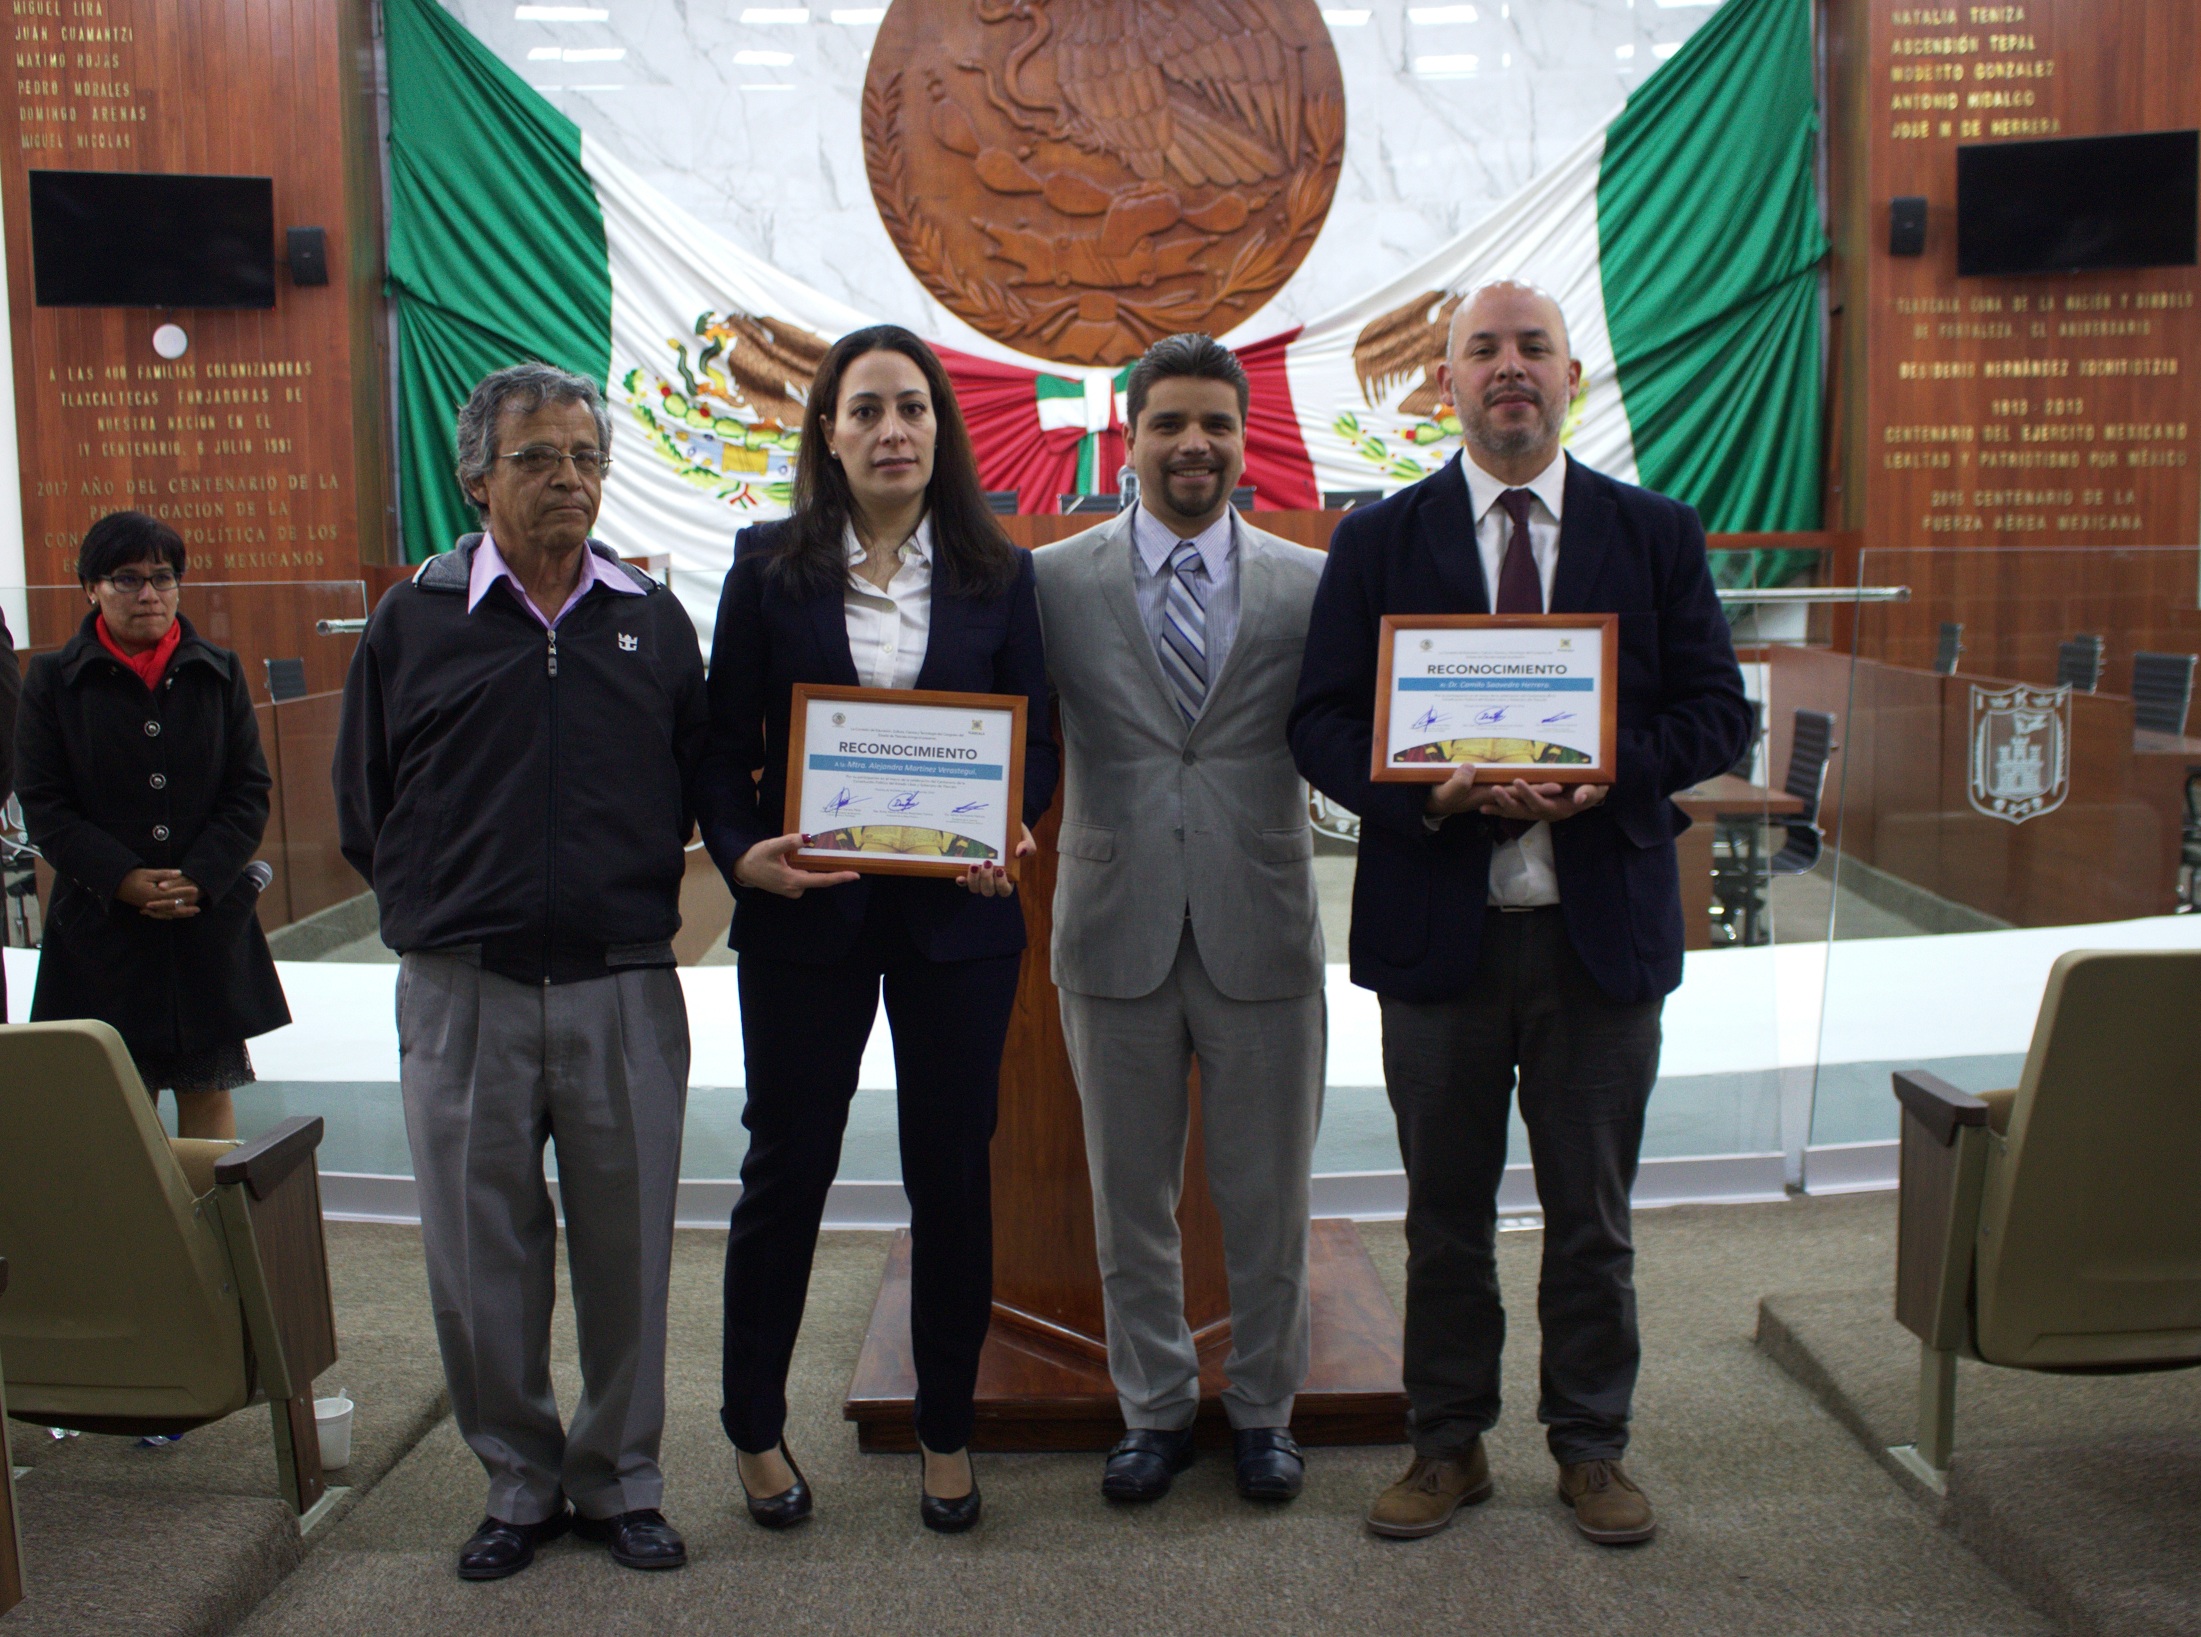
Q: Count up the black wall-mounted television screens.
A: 2